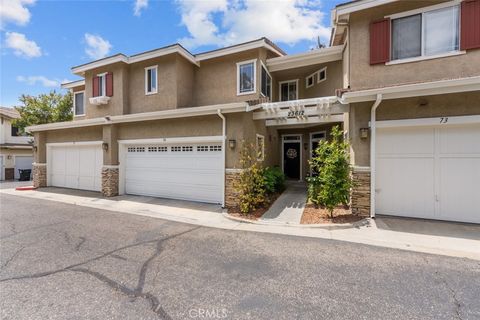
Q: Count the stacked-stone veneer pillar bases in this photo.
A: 4